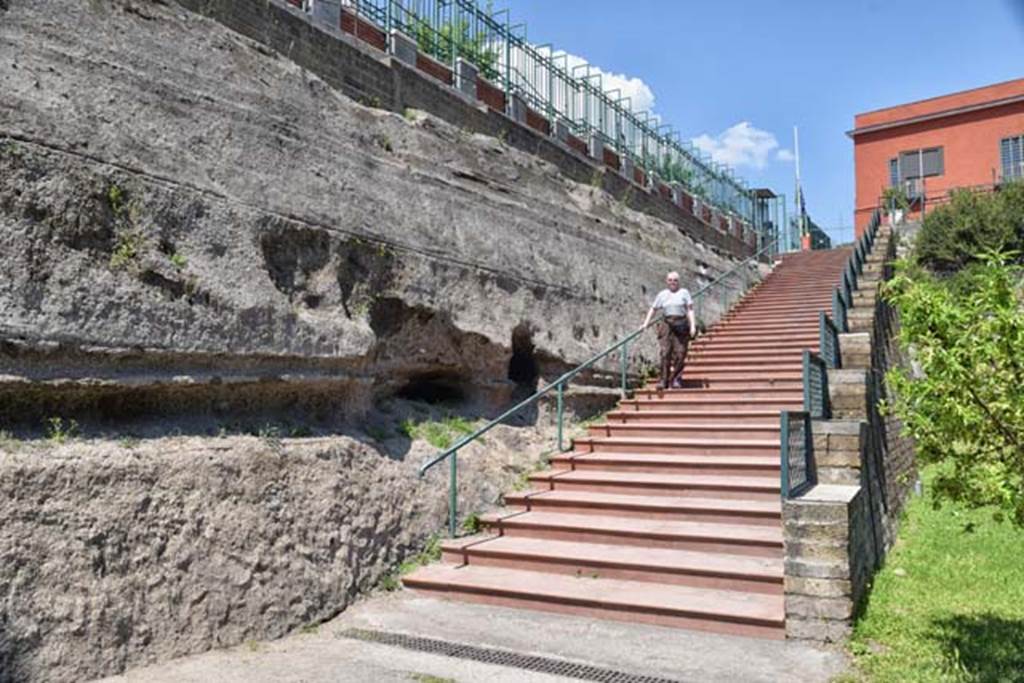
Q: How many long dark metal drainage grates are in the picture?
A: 1